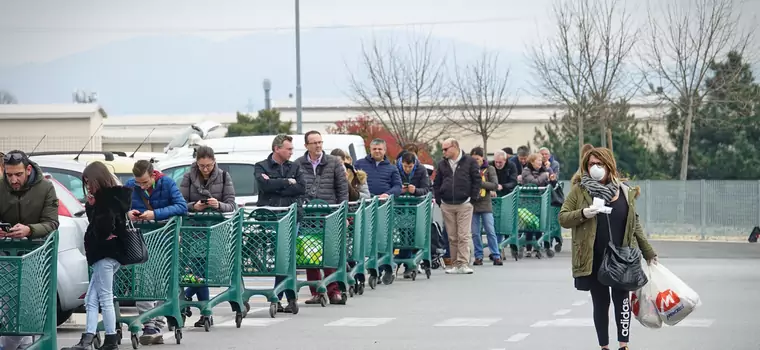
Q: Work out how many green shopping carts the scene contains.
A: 12